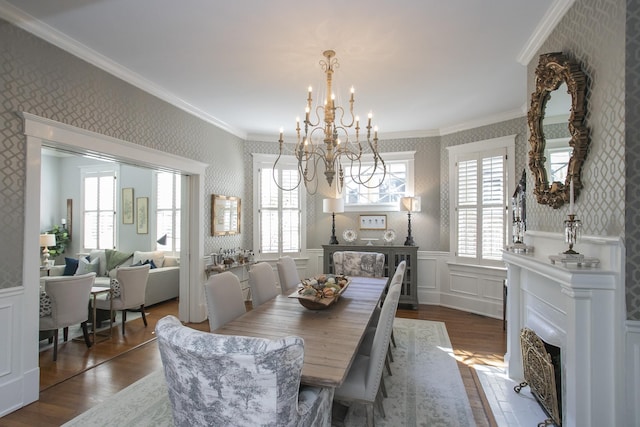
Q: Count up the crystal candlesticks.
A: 2